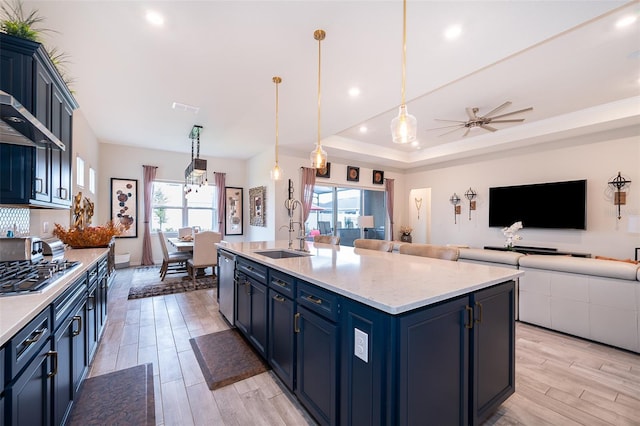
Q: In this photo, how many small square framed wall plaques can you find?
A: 3